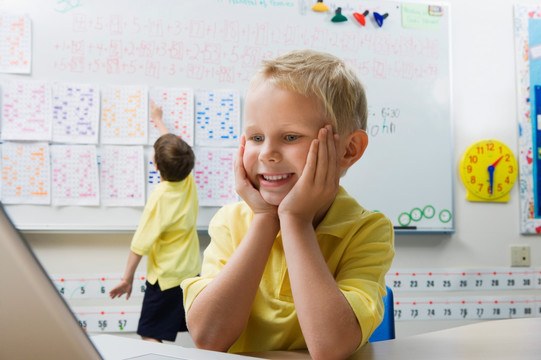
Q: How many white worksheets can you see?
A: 11